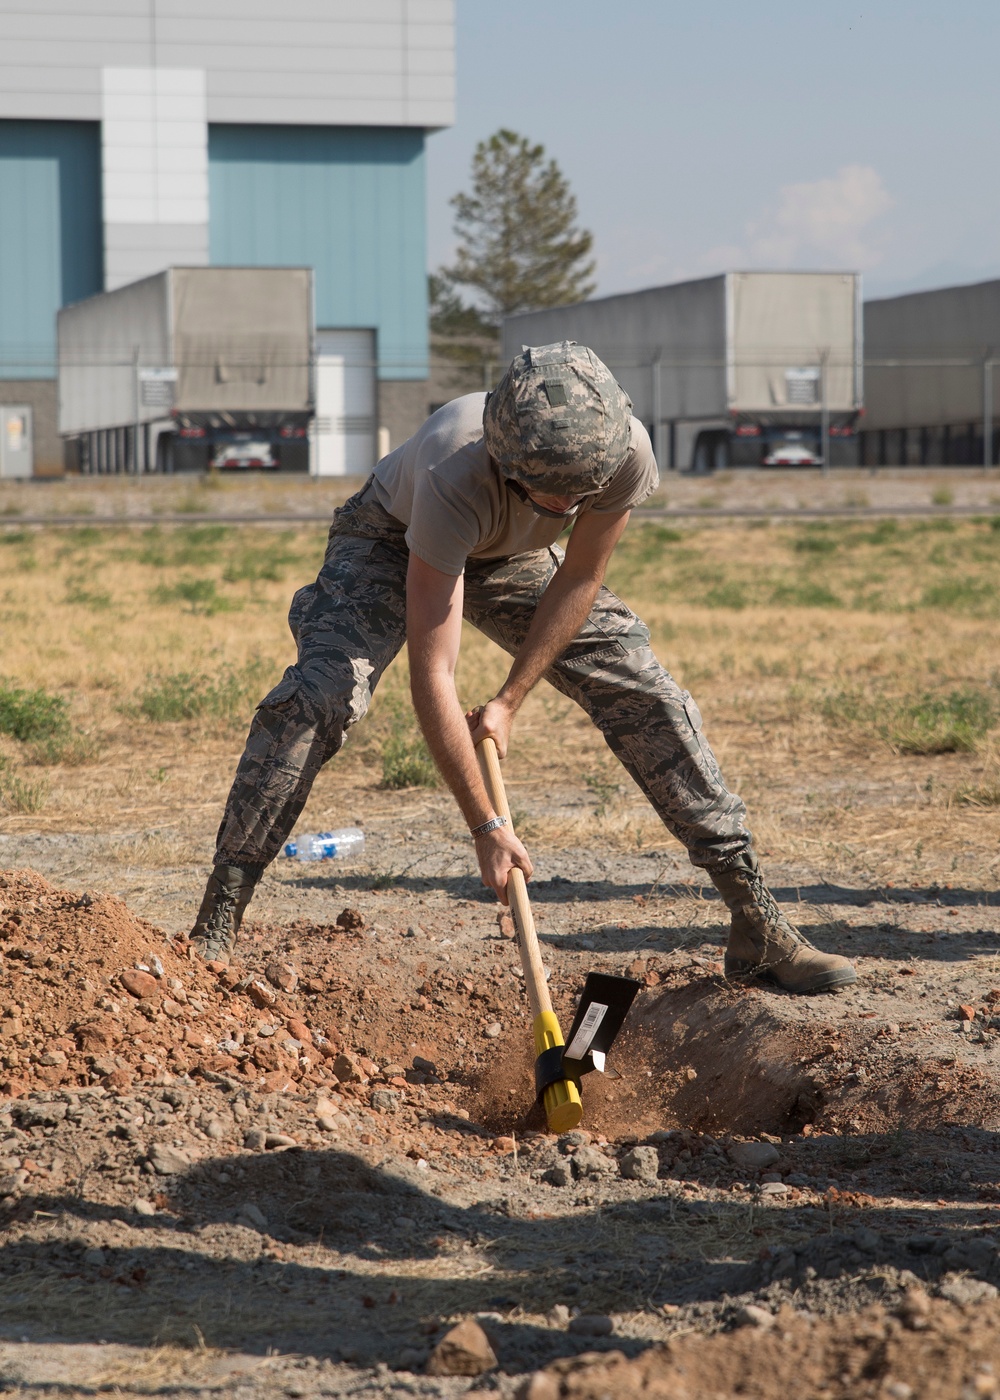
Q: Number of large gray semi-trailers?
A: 3